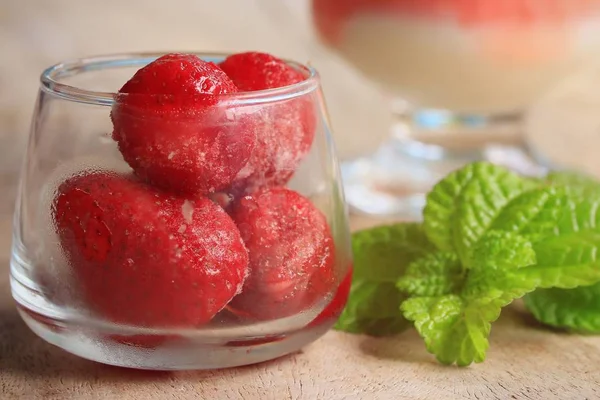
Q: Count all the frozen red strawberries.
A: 4